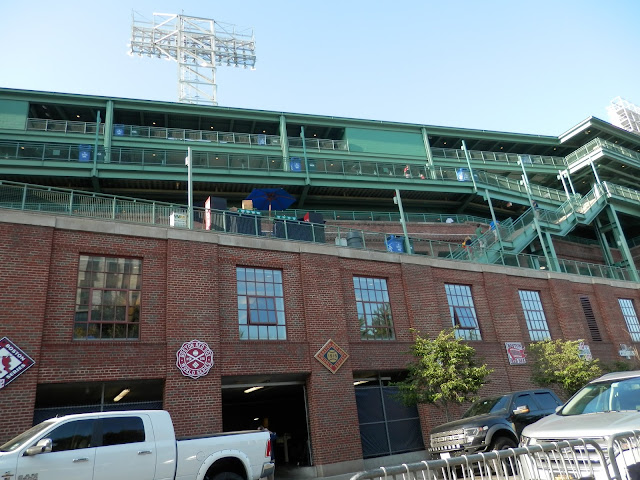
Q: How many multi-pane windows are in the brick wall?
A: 6